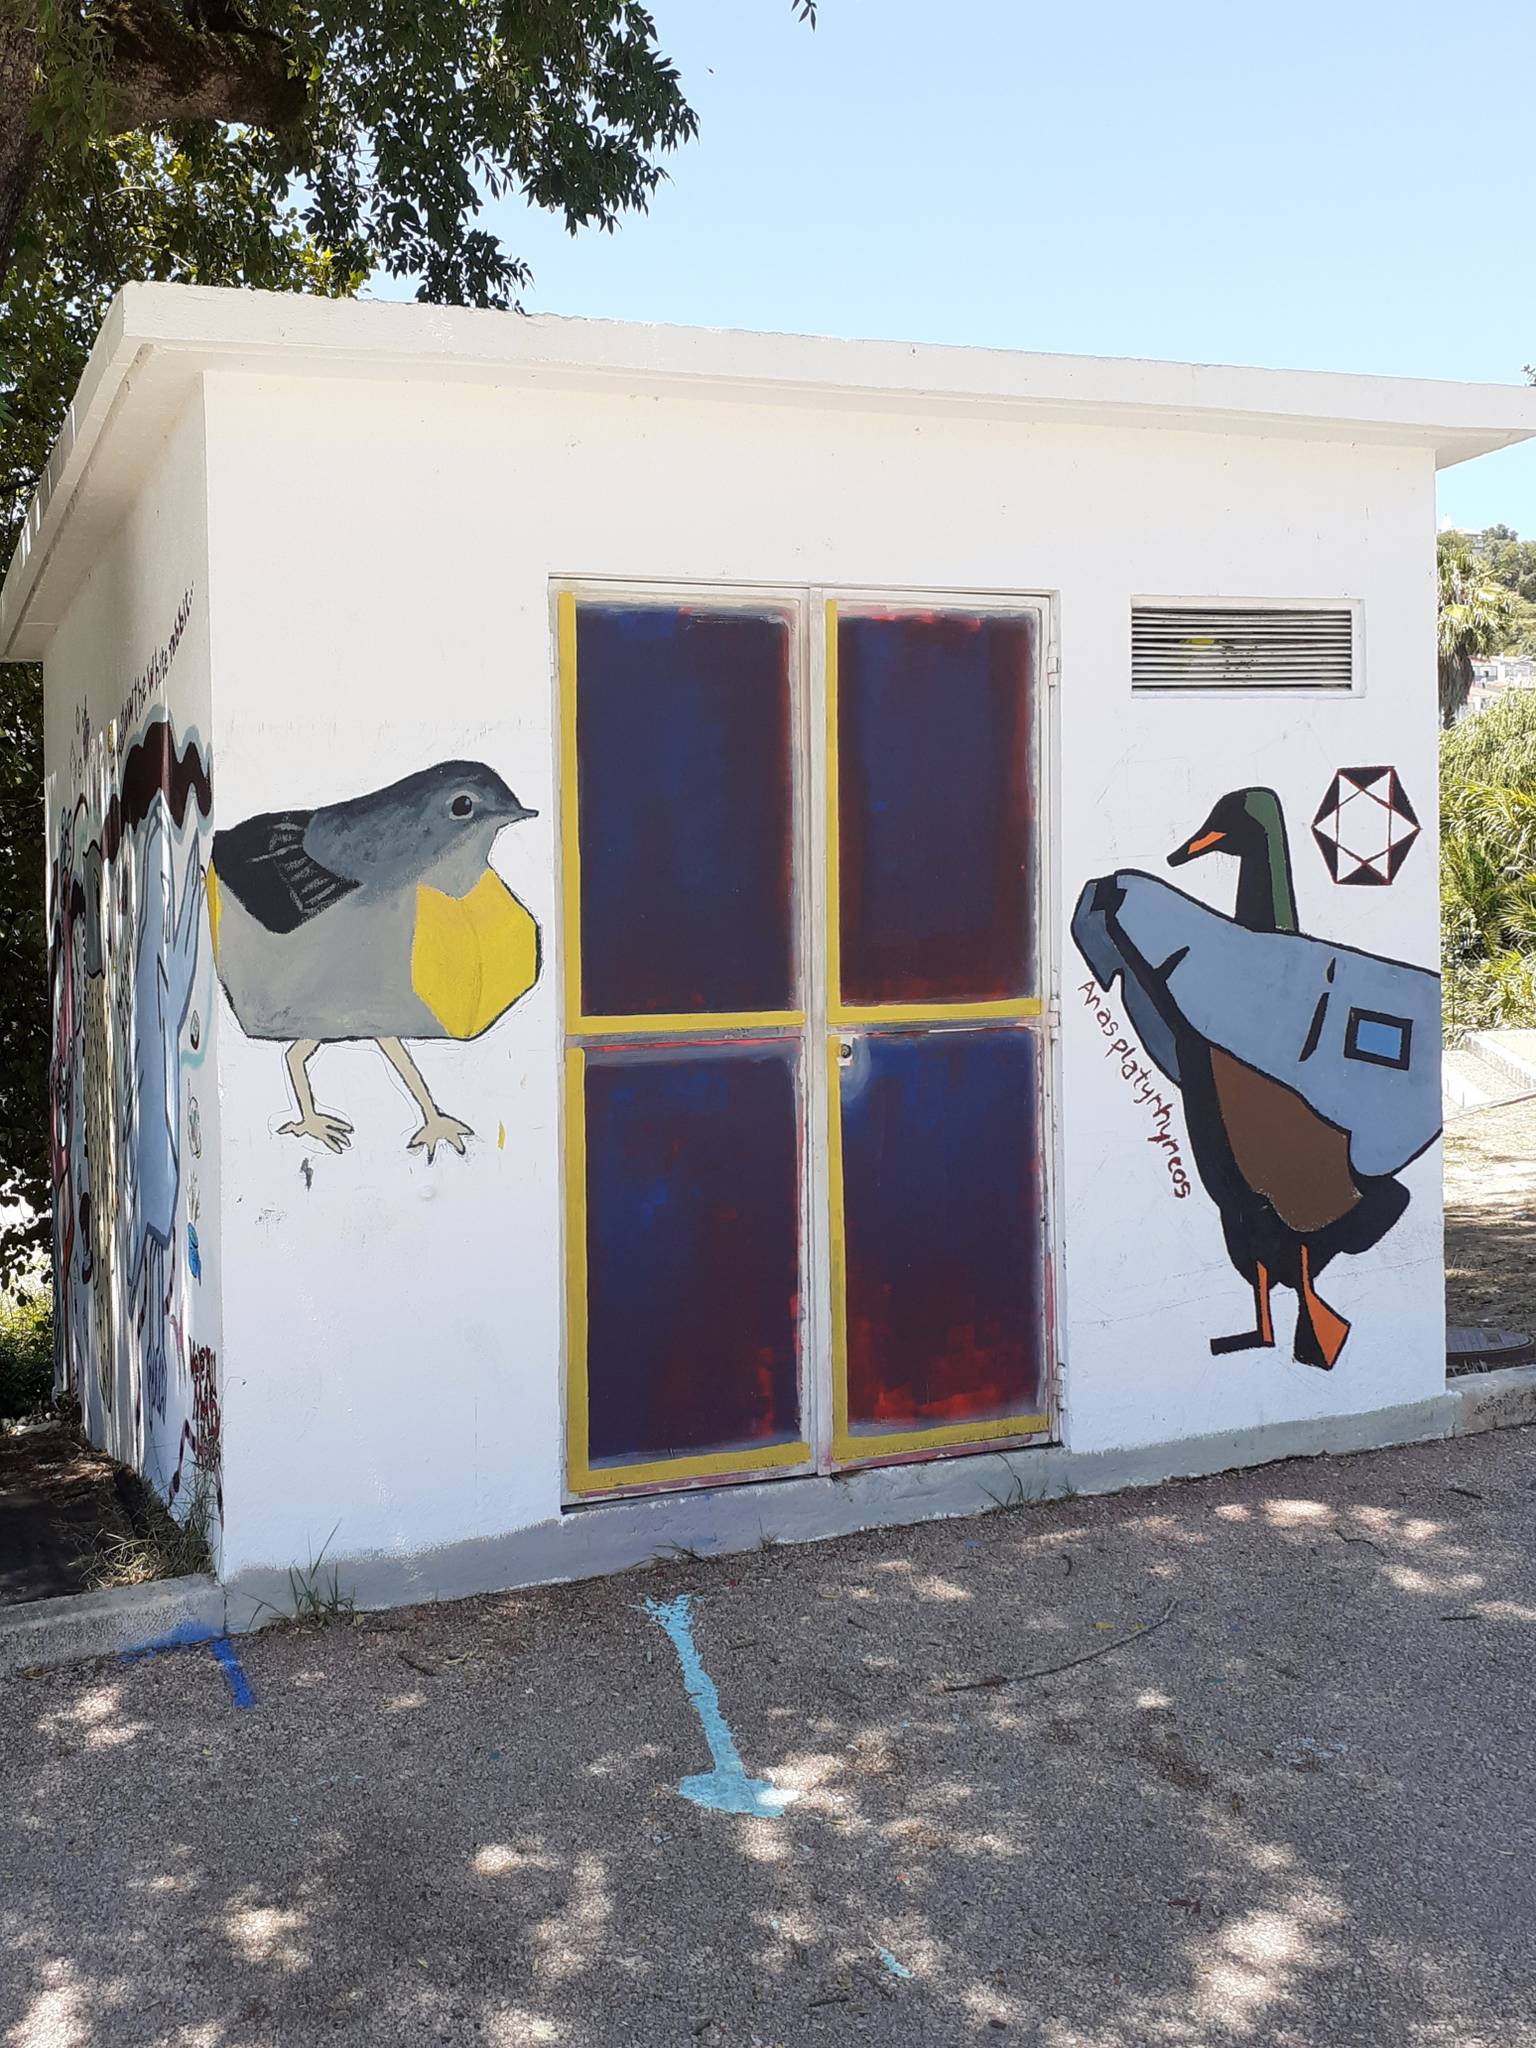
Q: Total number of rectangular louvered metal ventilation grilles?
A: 1